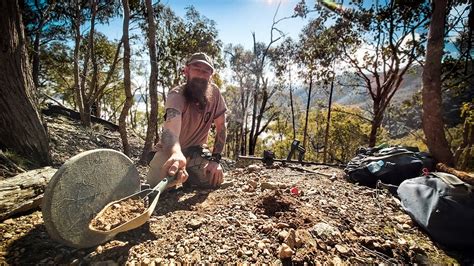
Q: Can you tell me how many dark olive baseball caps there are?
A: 1